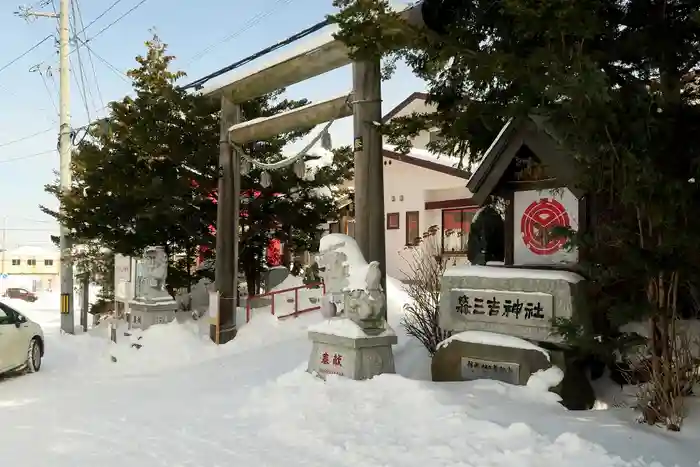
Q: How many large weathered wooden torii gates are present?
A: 1